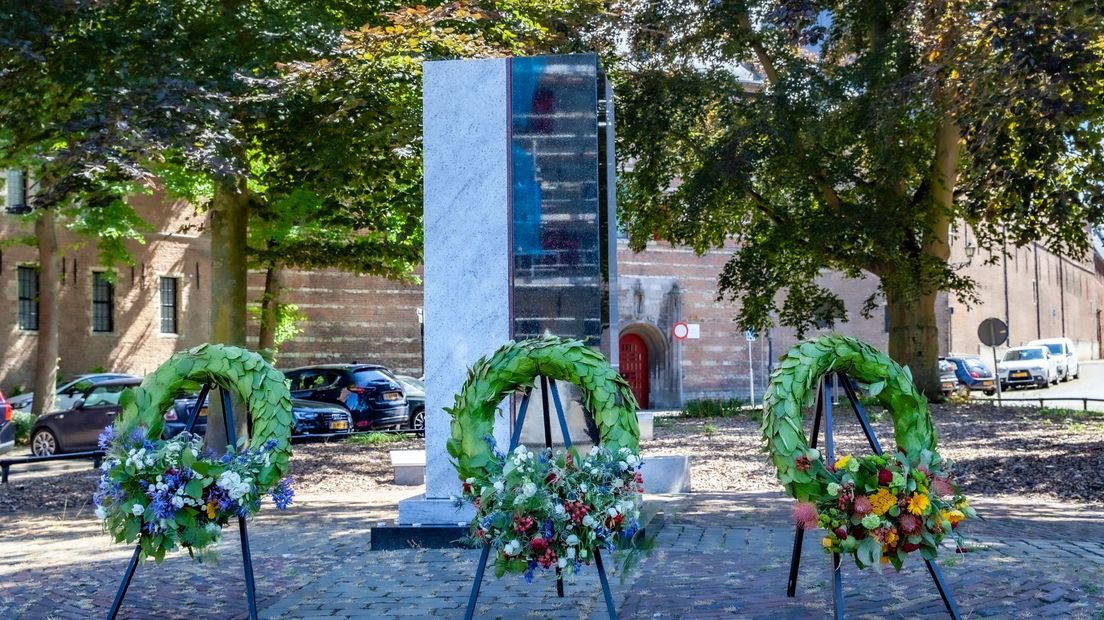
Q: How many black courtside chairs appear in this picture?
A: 0